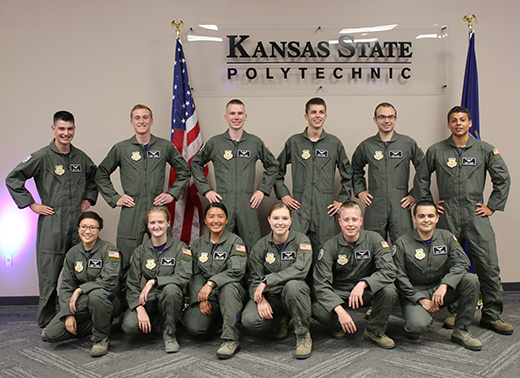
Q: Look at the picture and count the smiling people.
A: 12